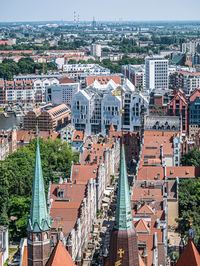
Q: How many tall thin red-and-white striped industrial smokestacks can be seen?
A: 2